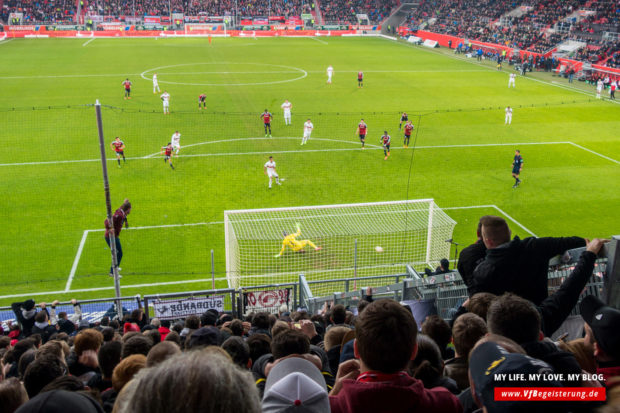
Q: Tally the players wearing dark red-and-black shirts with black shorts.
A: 10